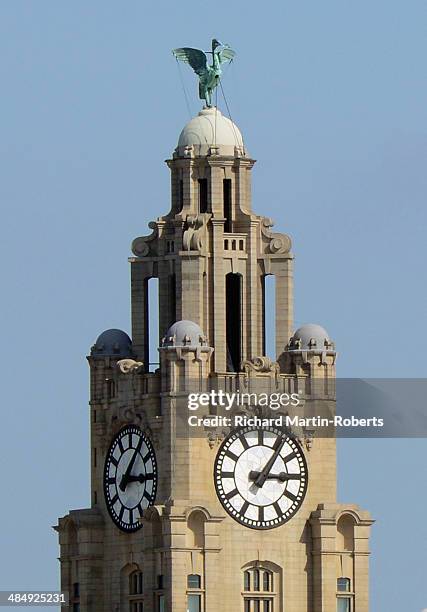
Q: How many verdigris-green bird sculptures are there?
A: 1